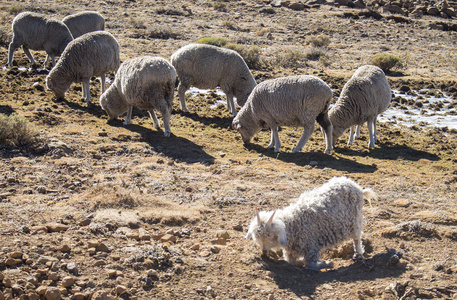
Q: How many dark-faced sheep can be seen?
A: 0